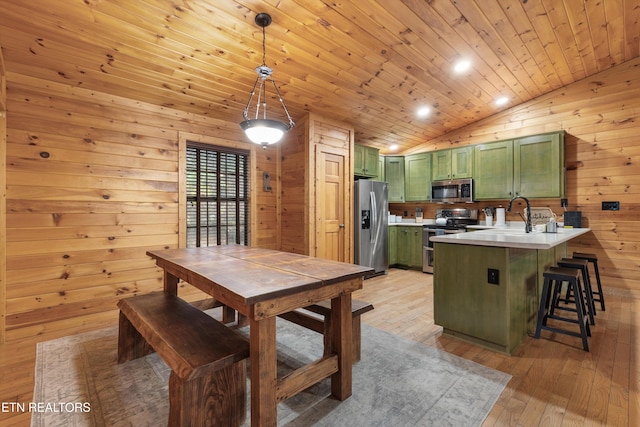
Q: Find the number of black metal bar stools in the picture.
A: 3